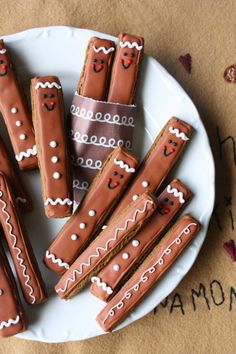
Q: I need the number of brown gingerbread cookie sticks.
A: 12